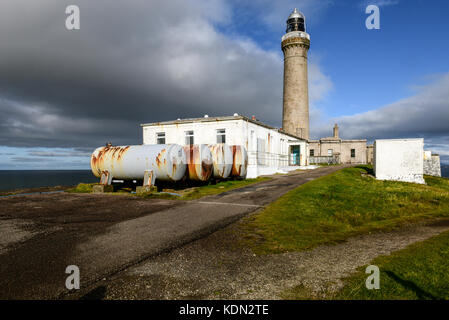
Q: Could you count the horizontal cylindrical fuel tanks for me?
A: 4